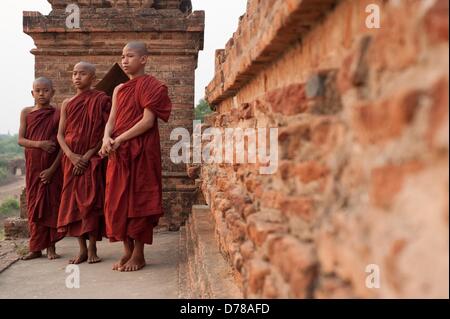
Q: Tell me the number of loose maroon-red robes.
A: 3